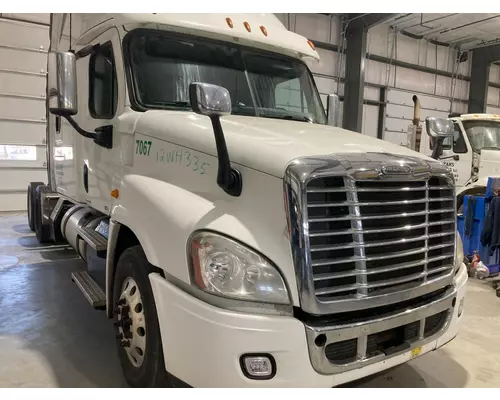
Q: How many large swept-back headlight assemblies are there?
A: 1